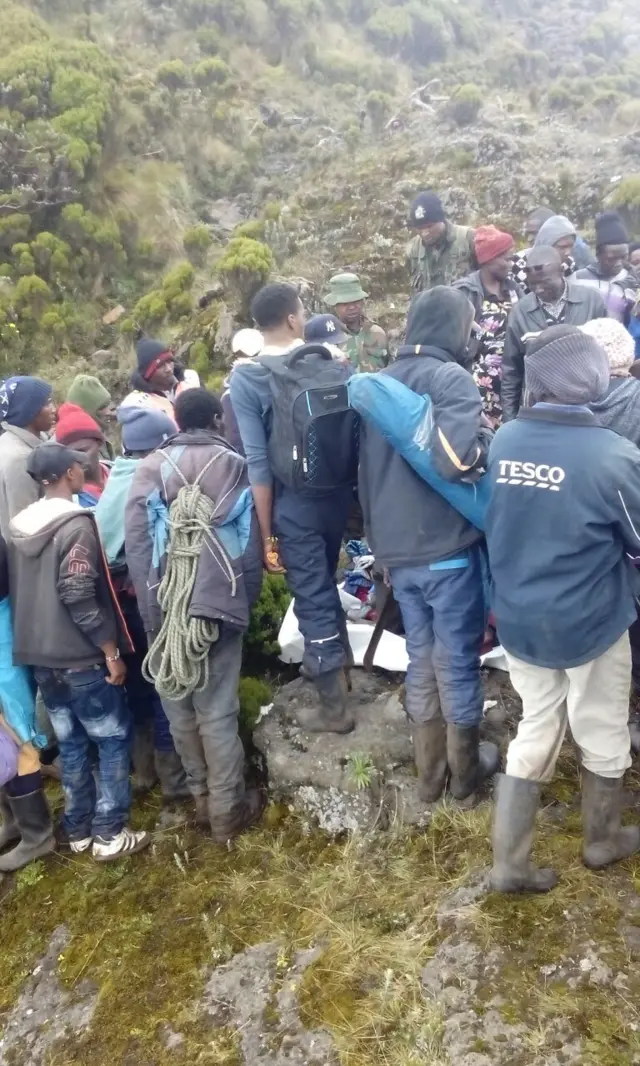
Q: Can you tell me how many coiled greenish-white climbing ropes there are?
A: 1